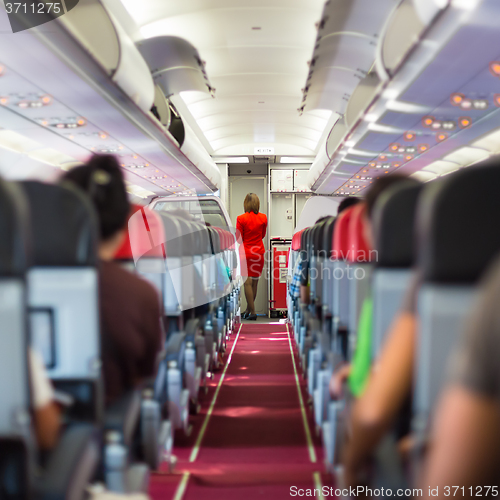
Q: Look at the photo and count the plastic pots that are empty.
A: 0